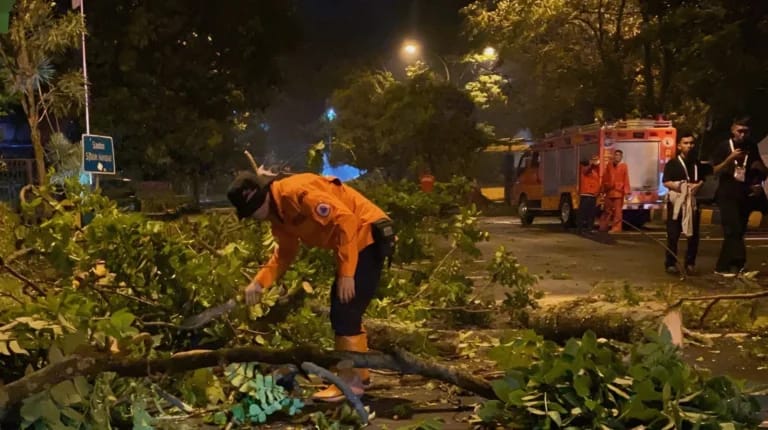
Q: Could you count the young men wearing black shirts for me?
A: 2